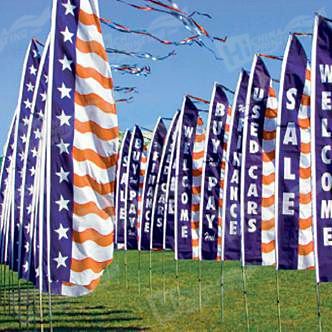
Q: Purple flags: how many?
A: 11